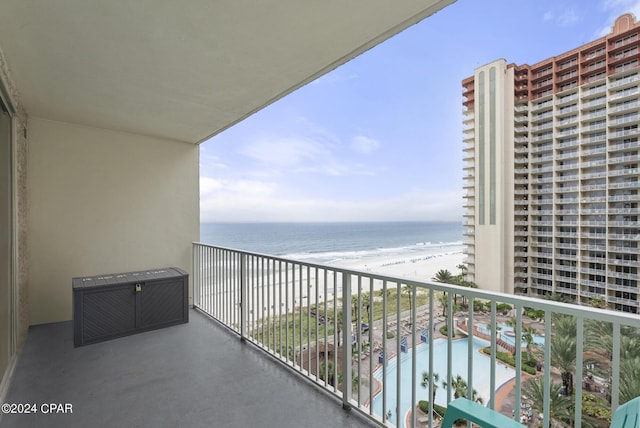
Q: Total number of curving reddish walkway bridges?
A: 1